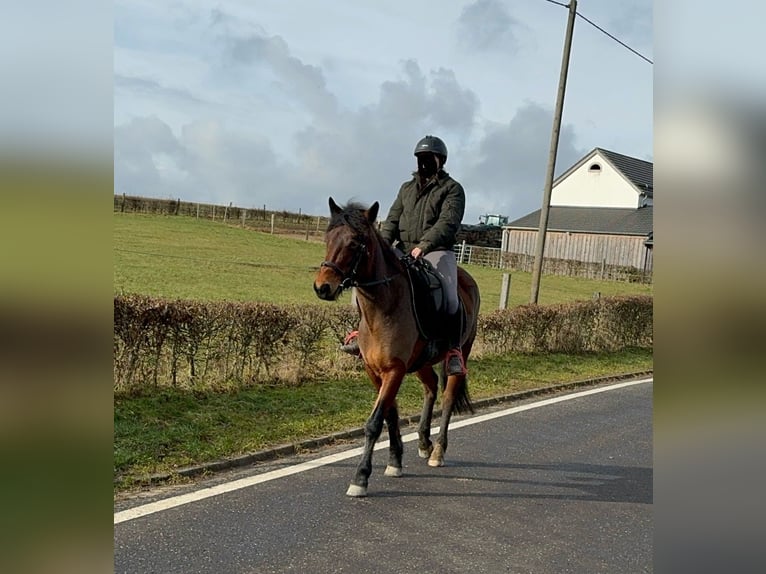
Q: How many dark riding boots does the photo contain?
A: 2